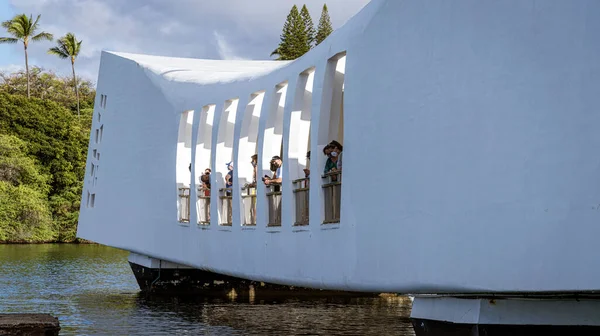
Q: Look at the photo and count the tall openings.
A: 7